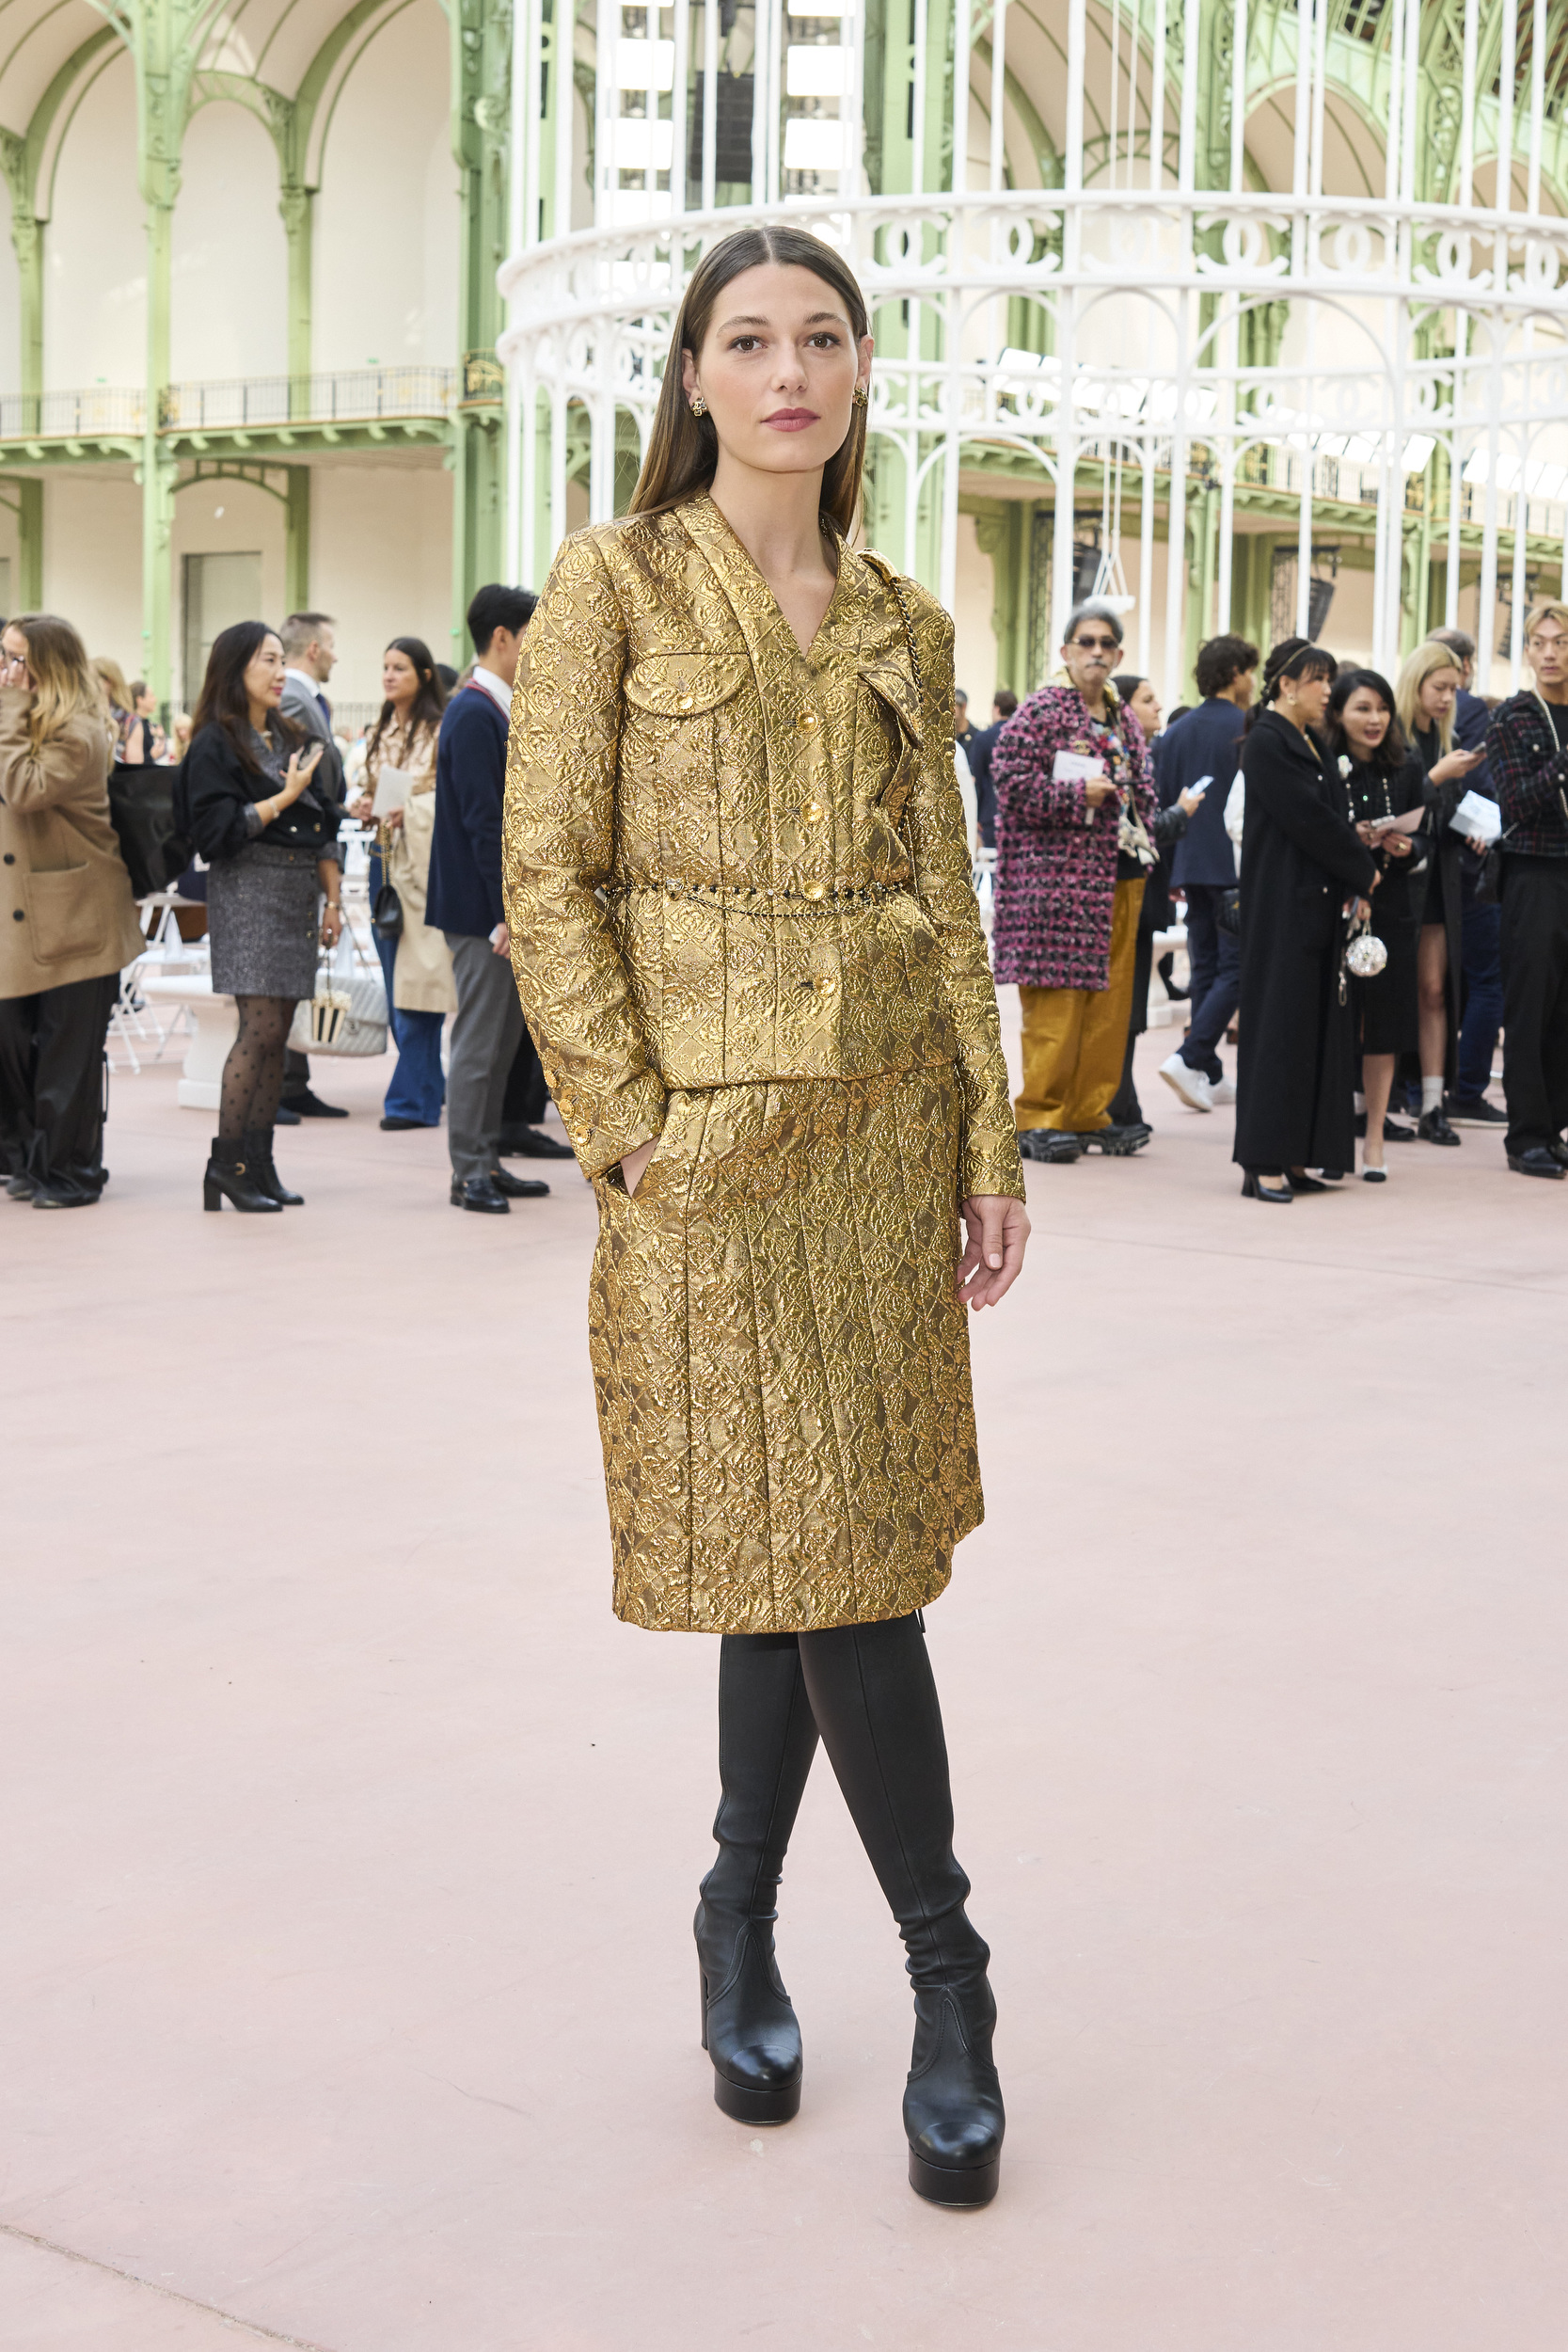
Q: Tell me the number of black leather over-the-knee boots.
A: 2